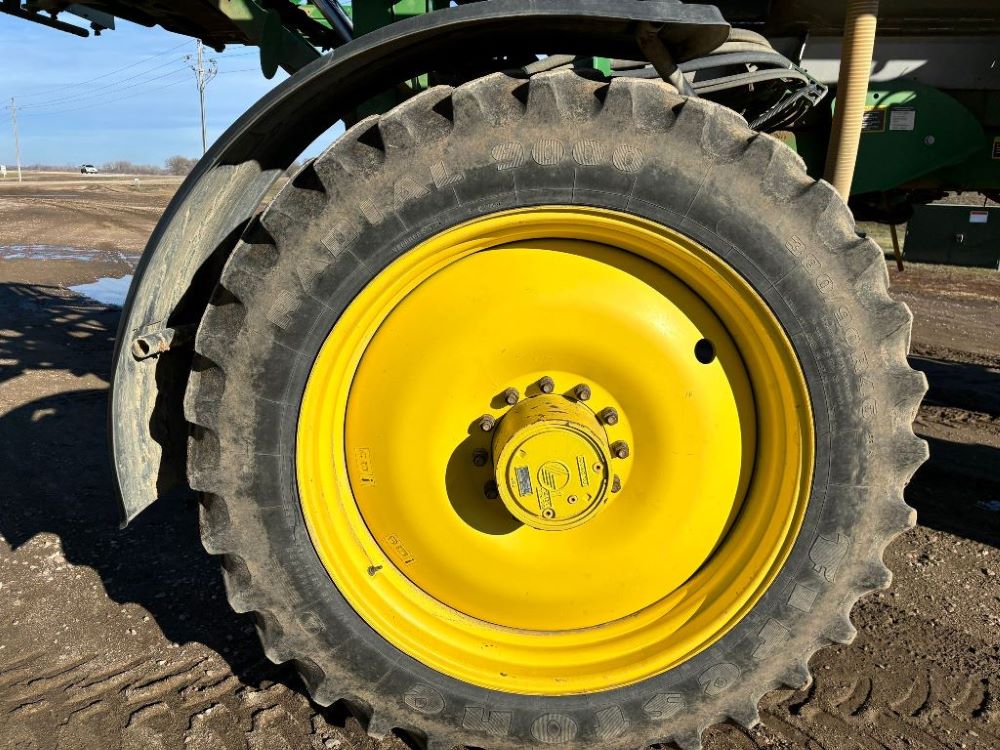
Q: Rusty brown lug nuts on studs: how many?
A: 9